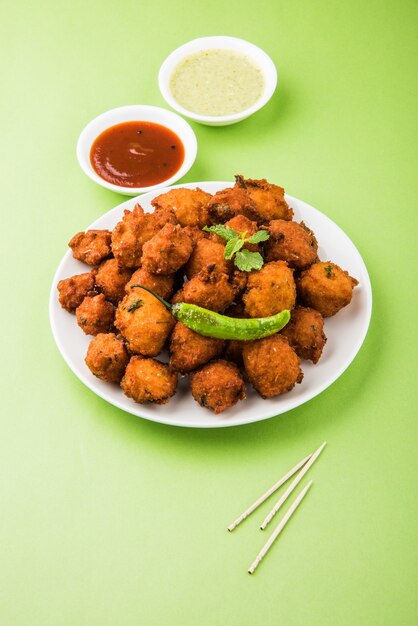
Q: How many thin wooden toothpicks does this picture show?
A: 3